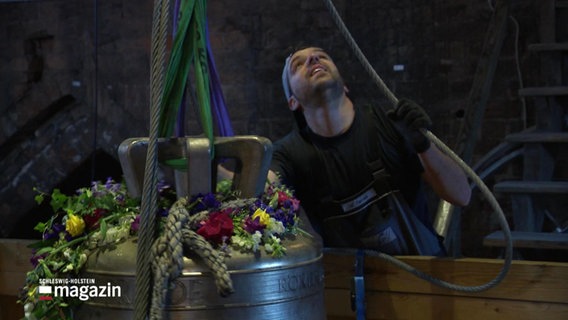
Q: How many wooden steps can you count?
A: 5